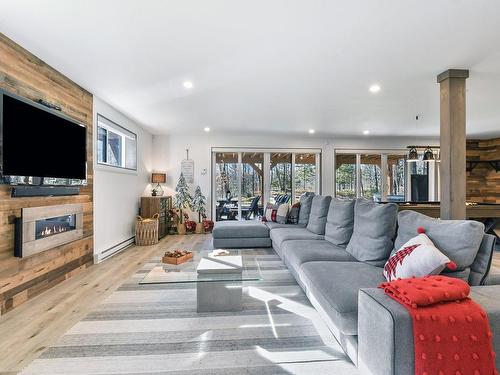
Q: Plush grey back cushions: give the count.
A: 5